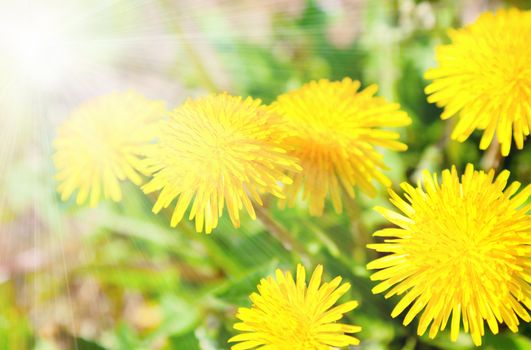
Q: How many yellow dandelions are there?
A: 6